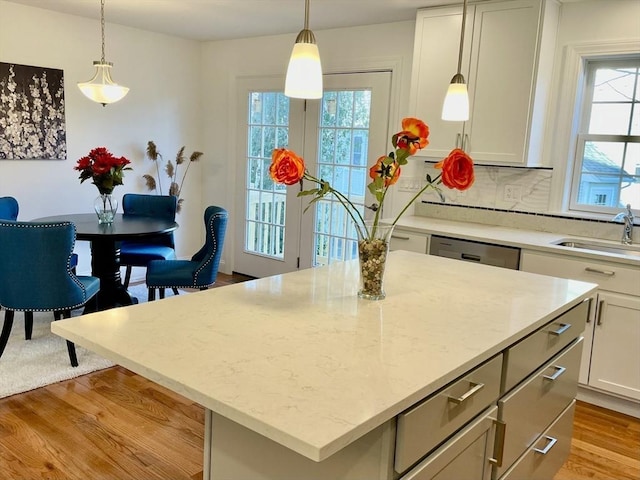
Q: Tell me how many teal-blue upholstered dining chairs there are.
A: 4